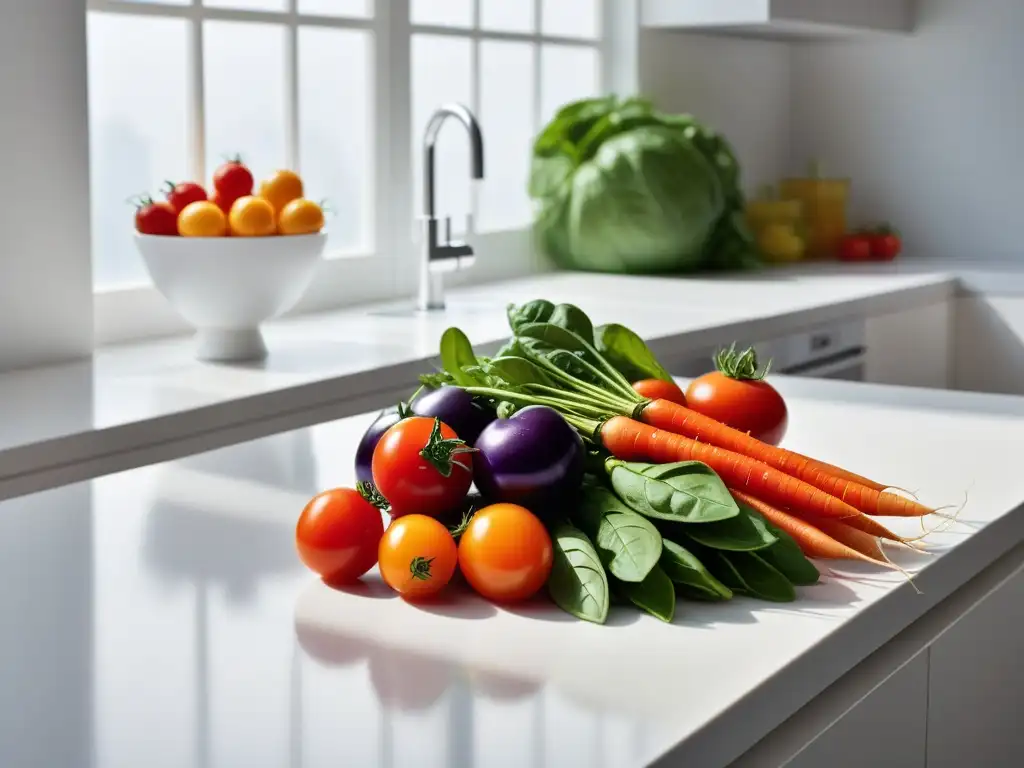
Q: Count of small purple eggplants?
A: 3